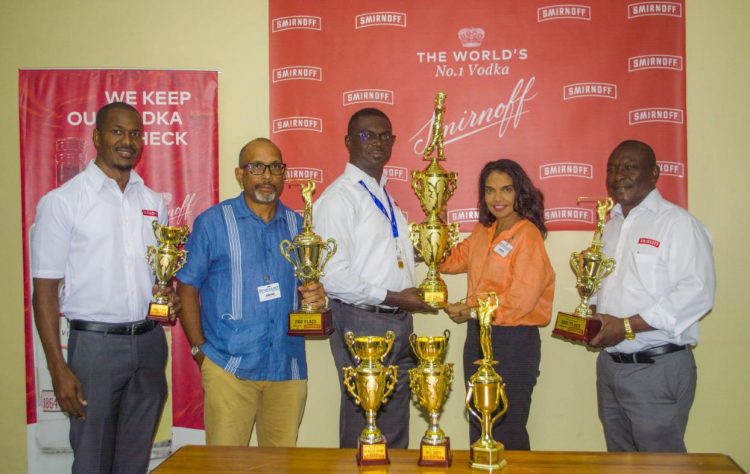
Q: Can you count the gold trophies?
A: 7